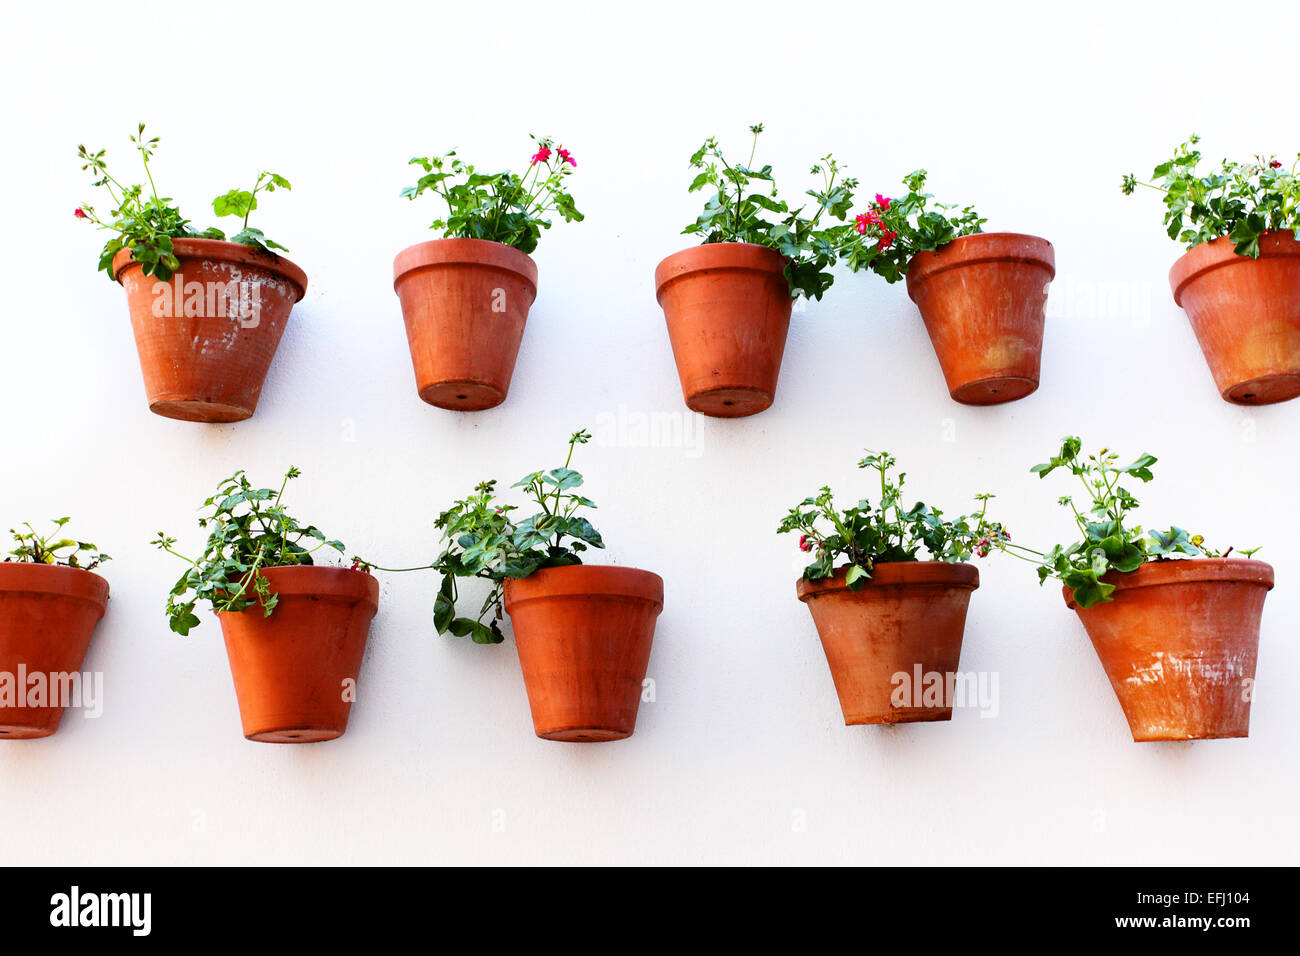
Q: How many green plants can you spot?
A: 10